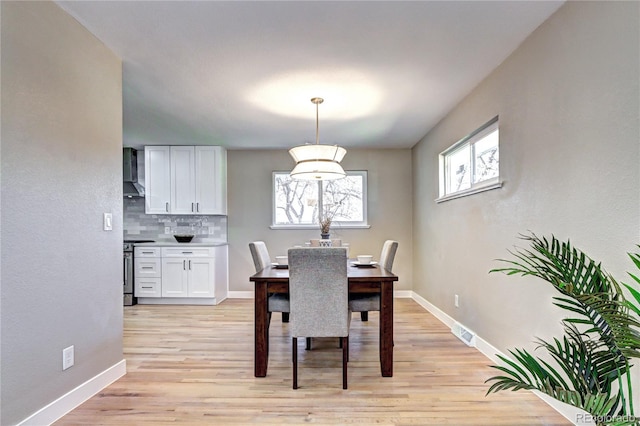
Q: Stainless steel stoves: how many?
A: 1